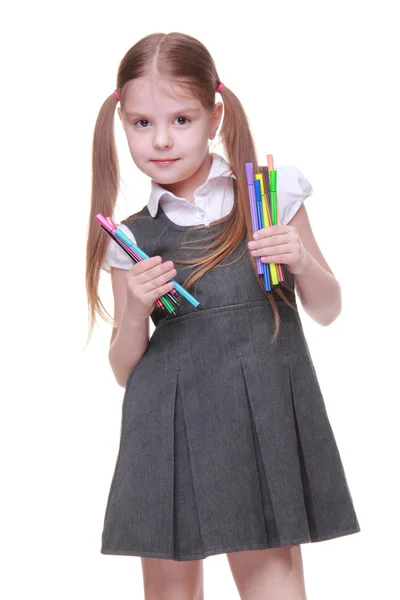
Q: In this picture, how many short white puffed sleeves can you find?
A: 2